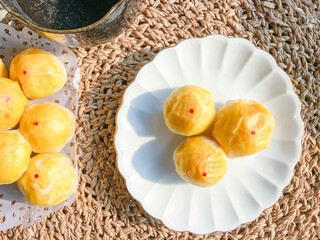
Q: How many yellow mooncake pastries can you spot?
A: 9